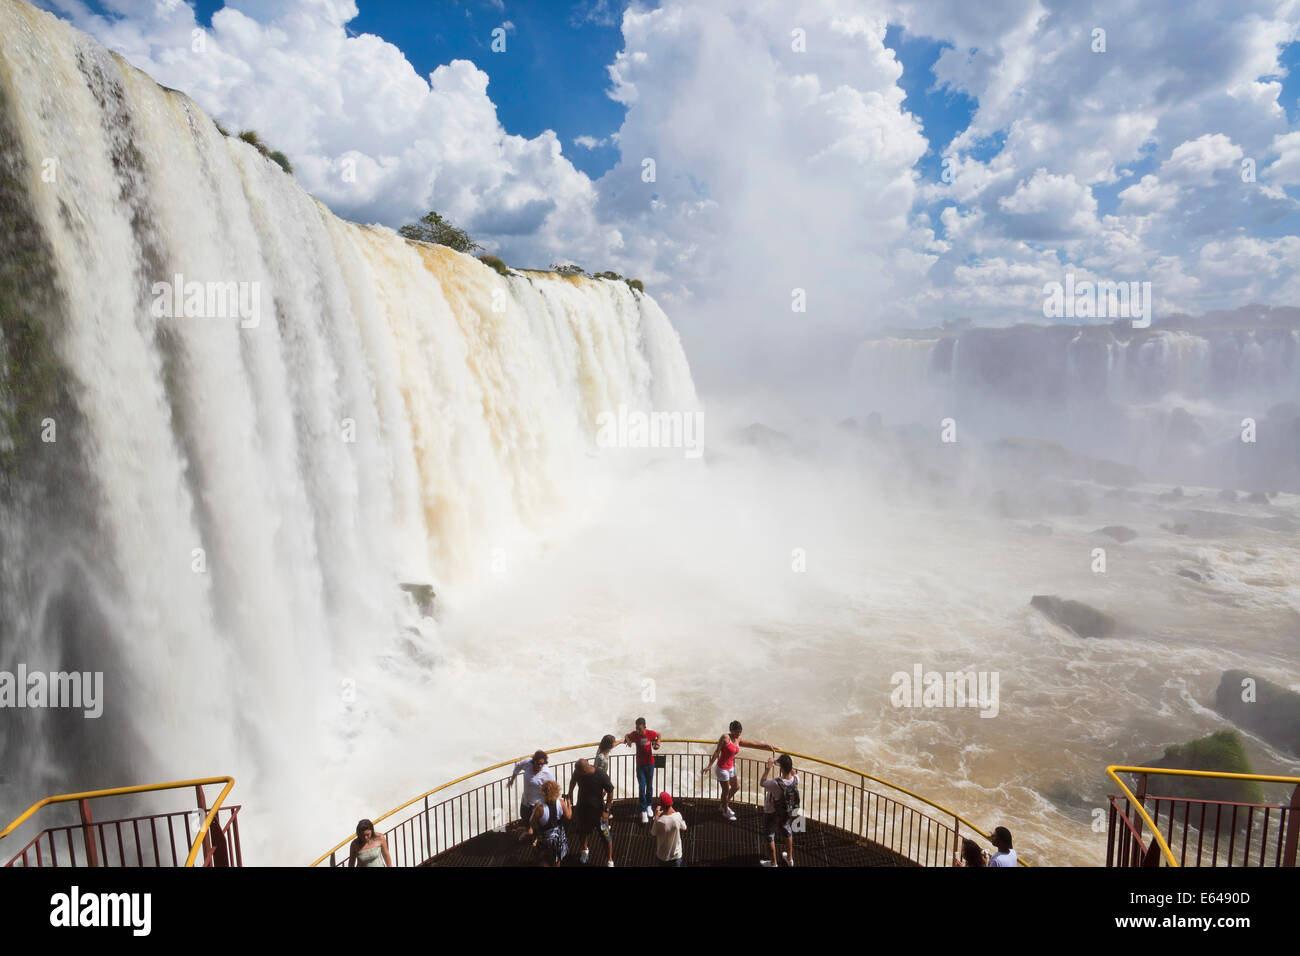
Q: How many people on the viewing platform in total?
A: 11